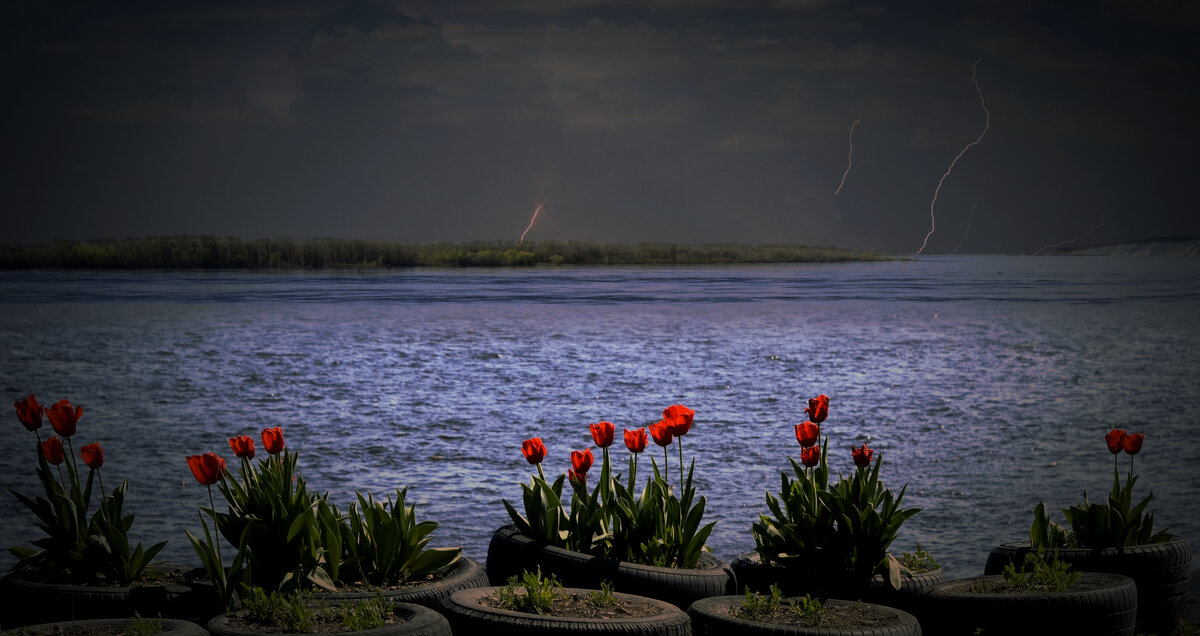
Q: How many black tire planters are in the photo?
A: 10